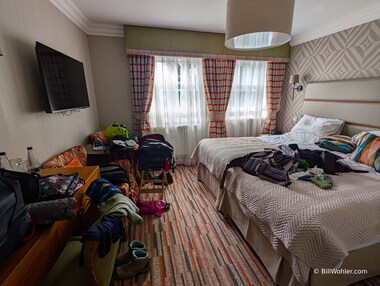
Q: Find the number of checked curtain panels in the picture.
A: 3